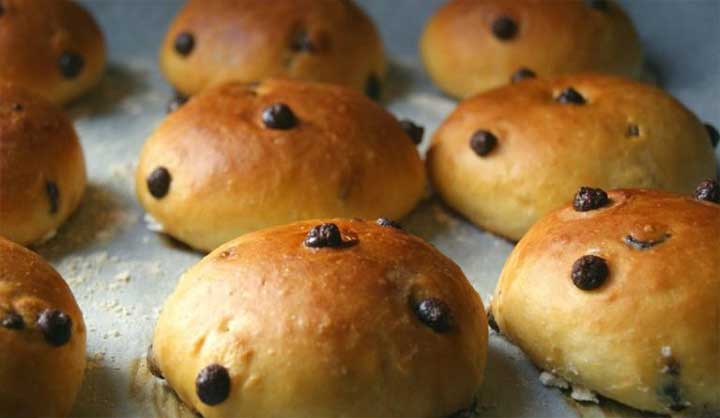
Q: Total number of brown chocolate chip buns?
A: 9